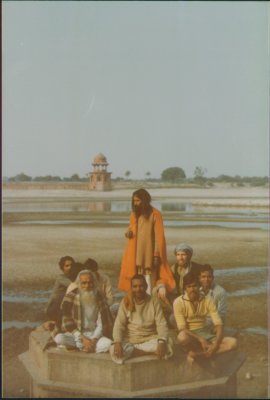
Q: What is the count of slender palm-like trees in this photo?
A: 2